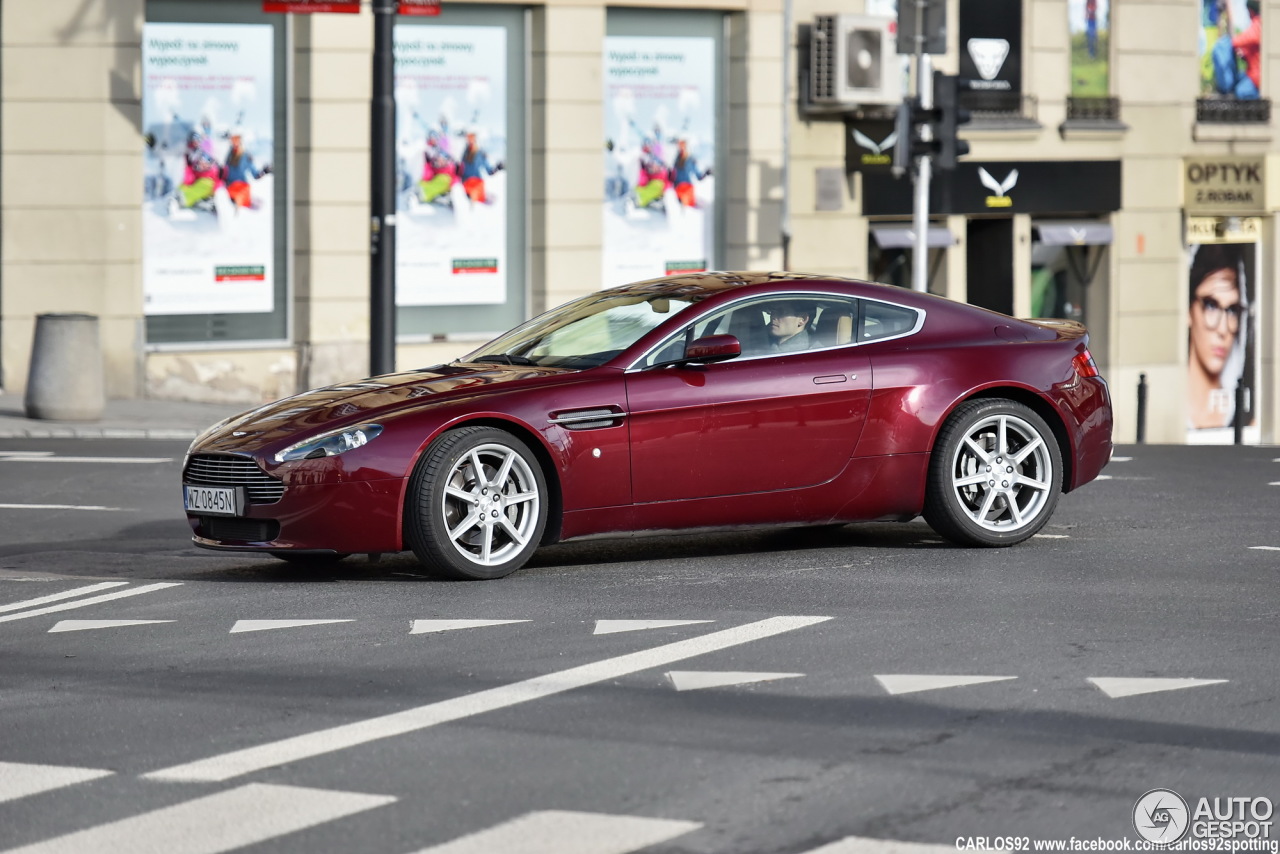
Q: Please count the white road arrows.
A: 7